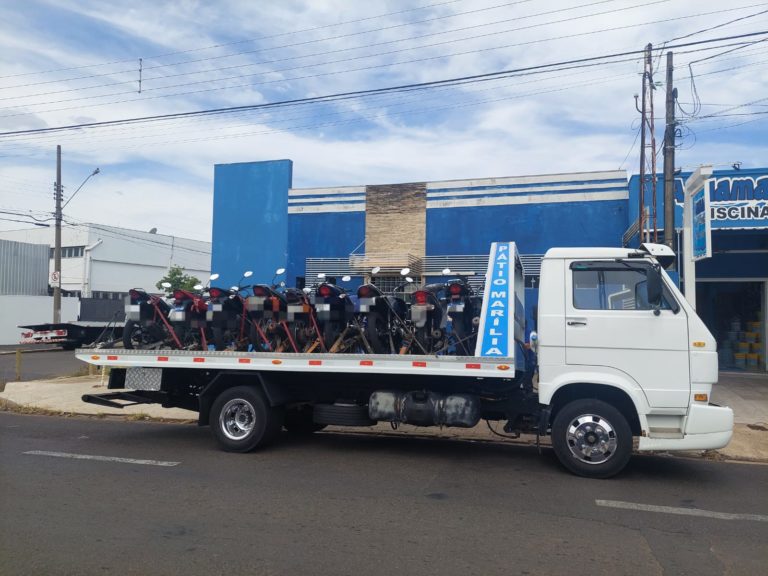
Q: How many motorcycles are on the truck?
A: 9